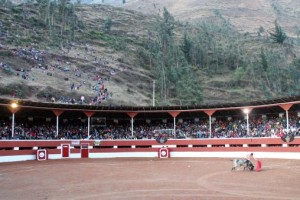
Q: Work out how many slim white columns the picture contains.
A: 8